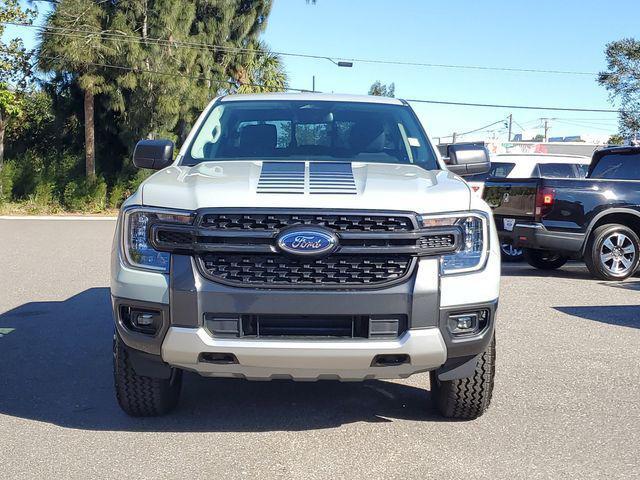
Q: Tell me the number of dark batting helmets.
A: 0